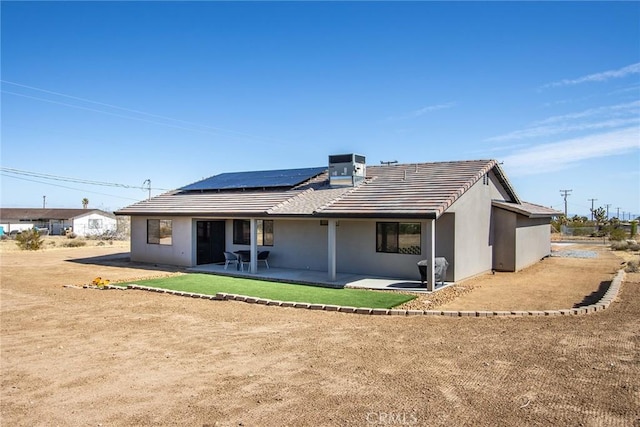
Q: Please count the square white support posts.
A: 3